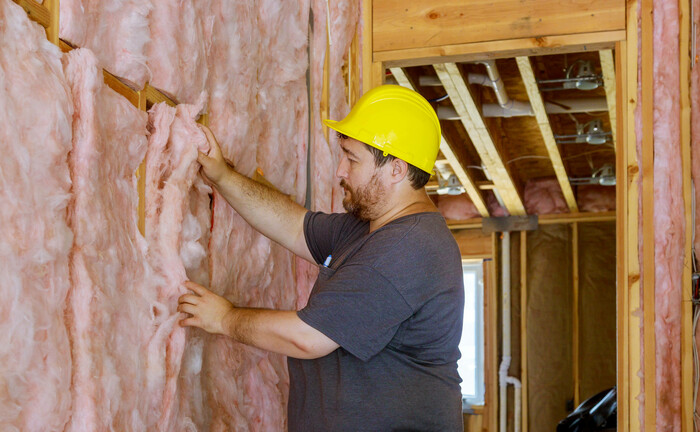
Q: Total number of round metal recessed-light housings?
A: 4